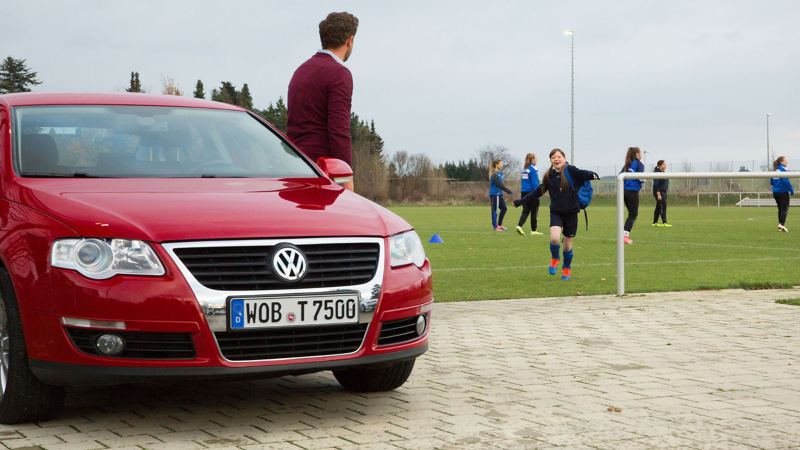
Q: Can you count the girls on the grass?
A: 6